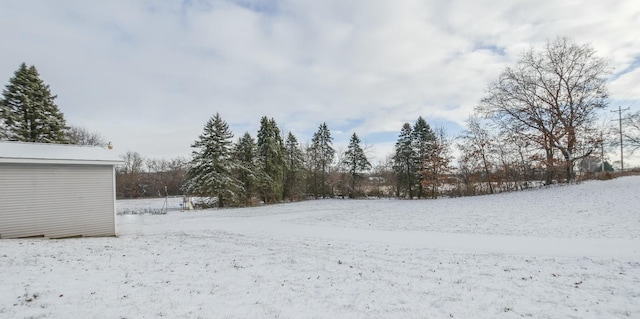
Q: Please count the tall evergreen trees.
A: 9